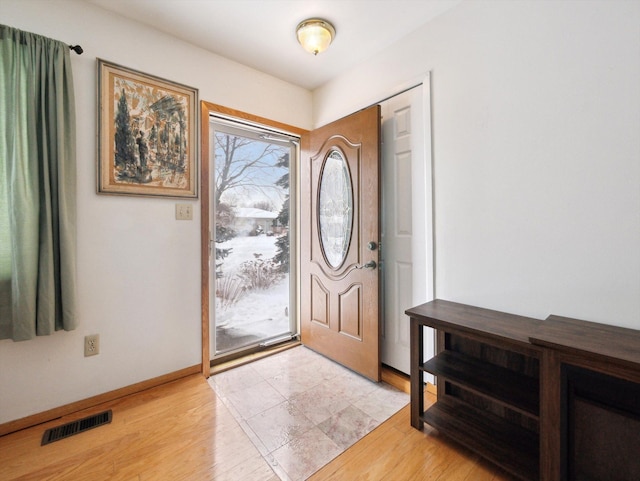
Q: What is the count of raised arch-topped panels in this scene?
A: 2